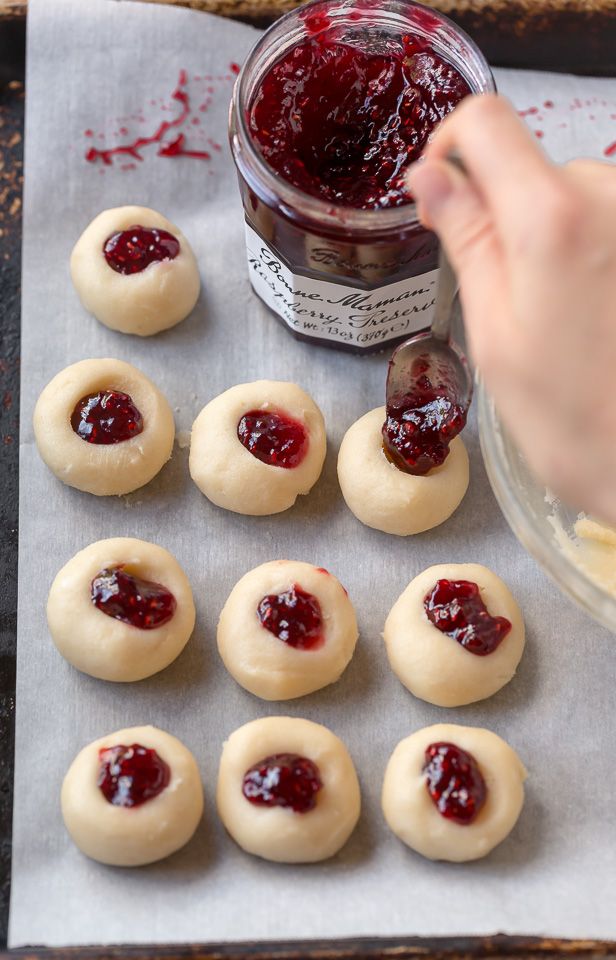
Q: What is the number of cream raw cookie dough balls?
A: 10